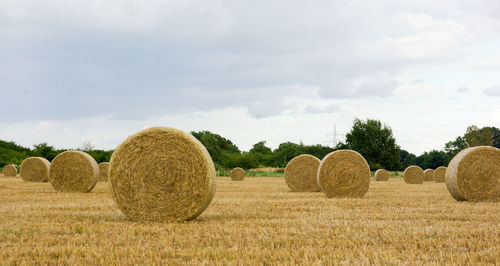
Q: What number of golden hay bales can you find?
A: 13